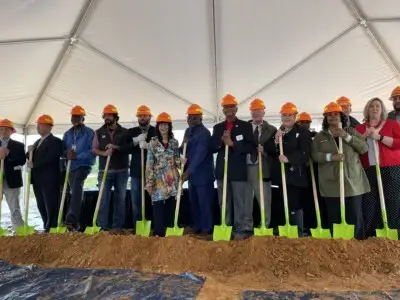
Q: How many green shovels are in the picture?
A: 12